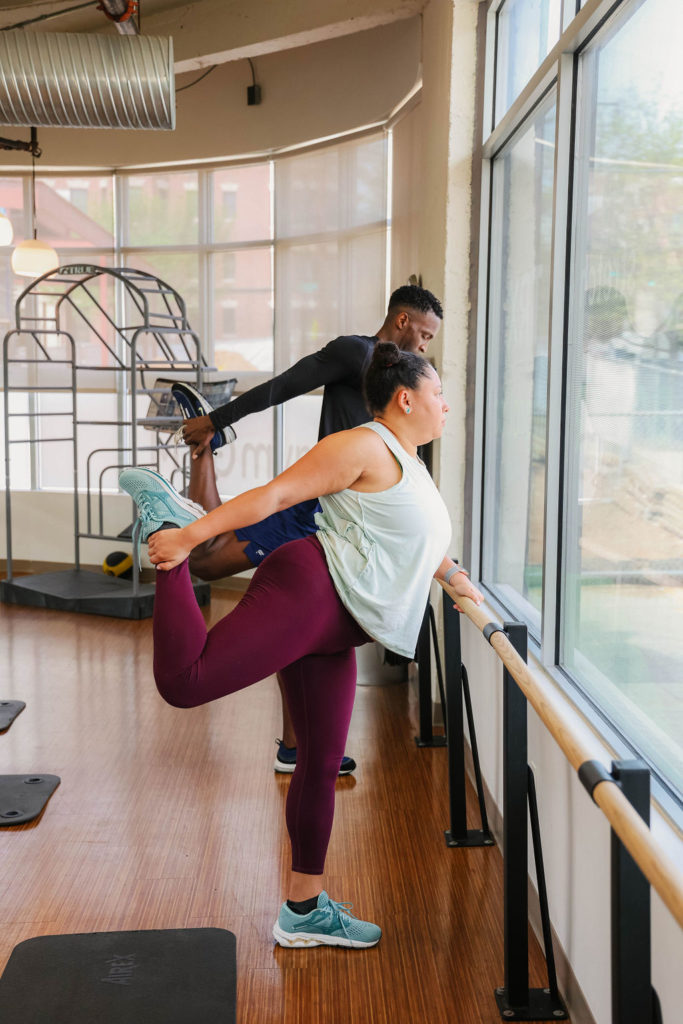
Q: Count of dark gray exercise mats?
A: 3